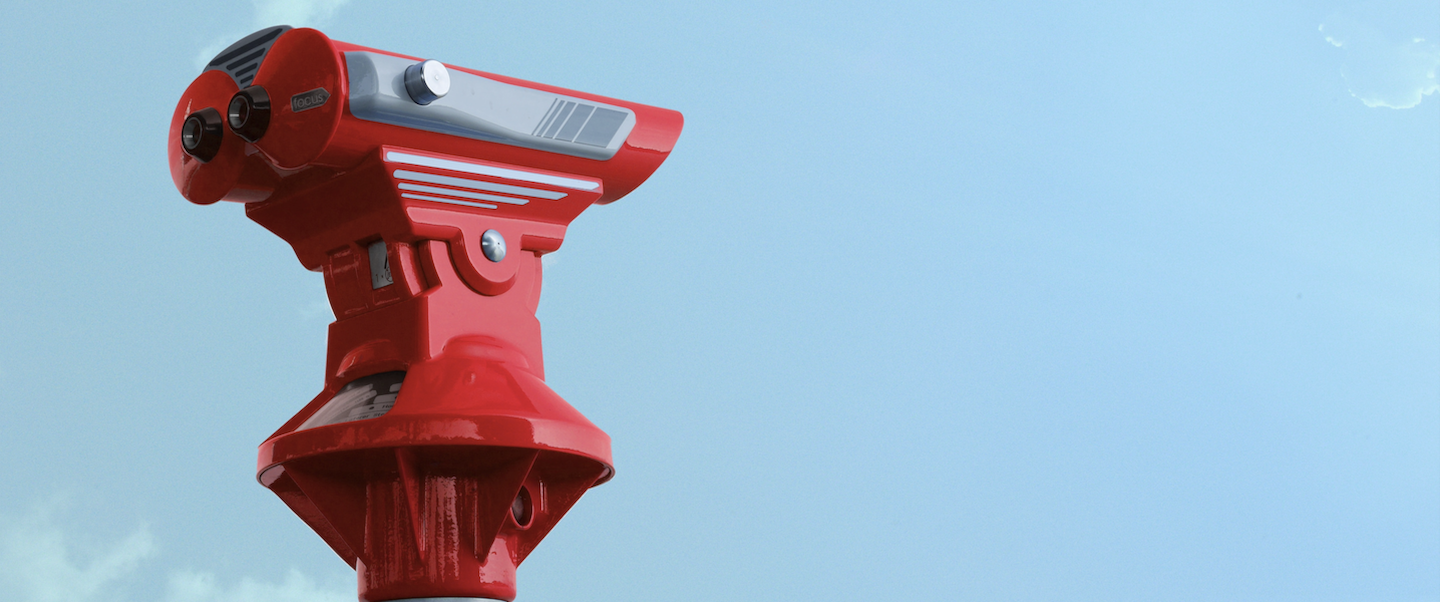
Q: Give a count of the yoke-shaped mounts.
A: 1